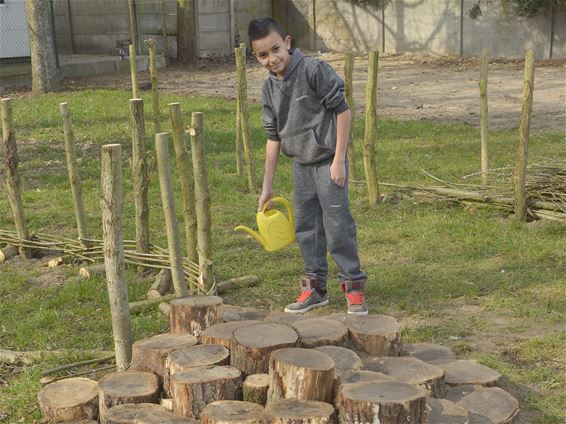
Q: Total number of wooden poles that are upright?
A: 15